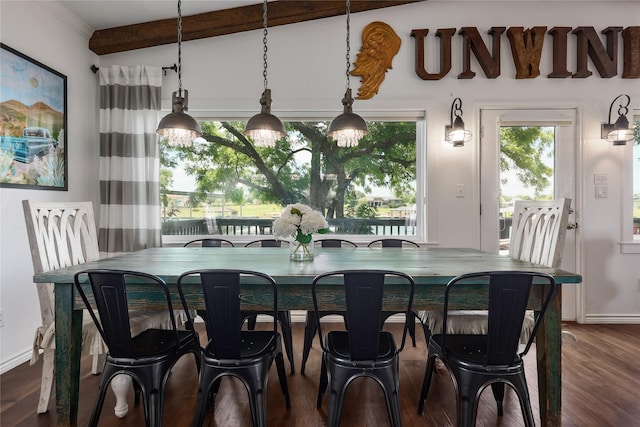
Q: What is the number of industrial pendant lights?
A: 3